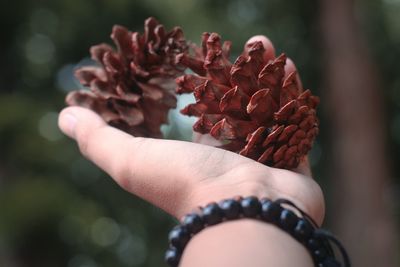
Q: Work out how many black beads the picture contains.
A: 12